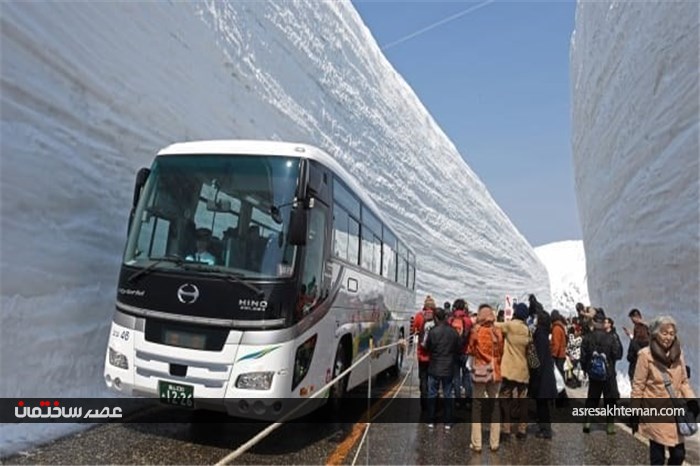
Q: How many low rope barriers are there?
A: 1